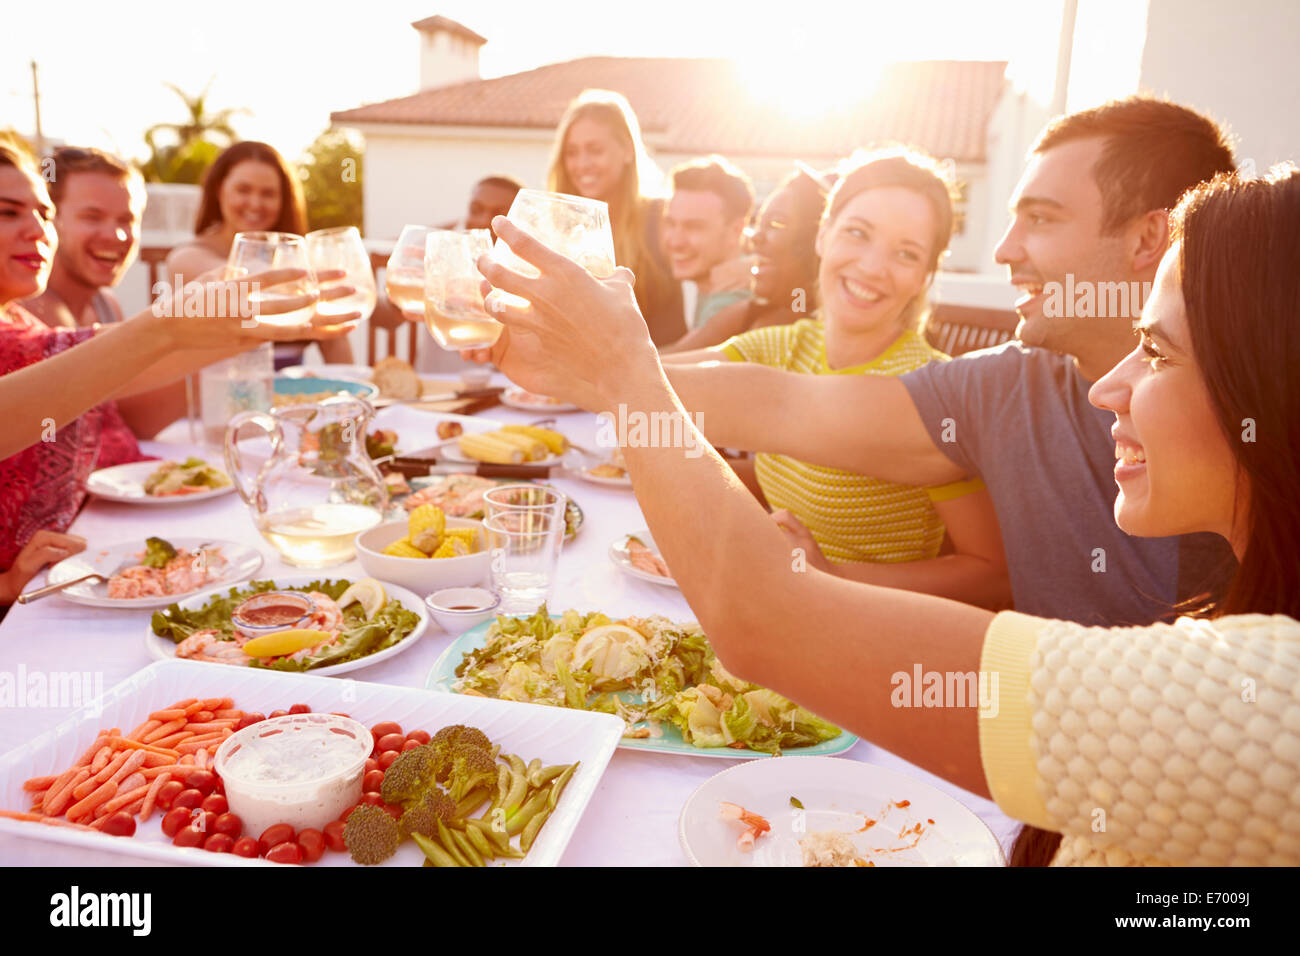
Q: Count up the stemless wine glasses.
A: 5